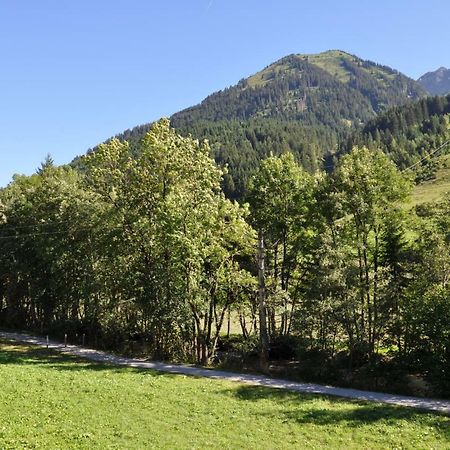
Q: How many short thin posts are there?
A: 4